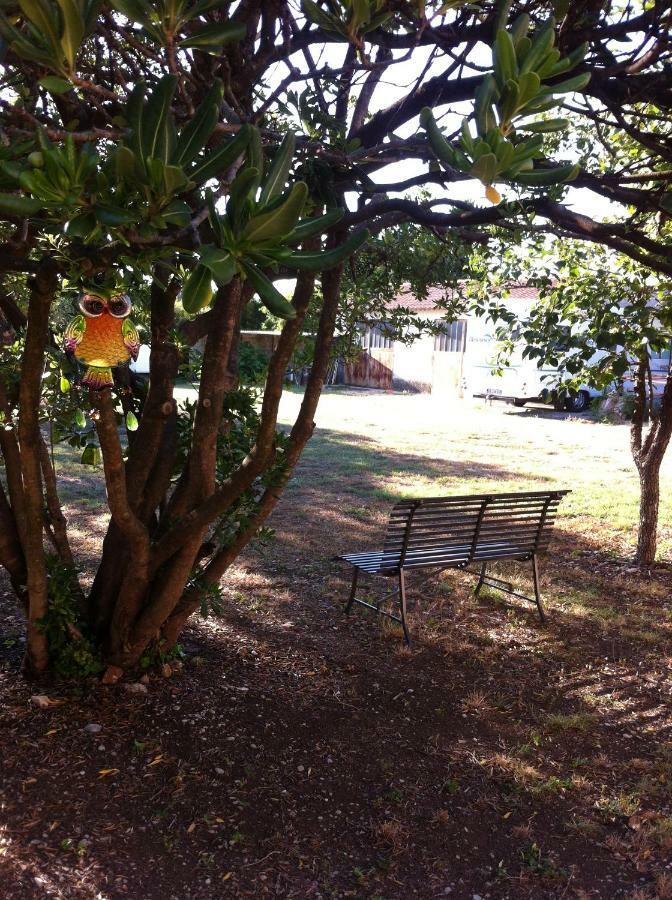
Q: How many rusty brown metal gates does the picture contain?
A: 1